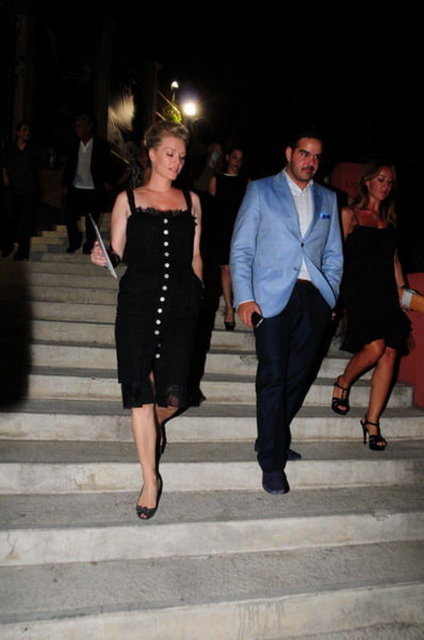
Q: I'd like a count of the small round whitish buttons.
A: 12